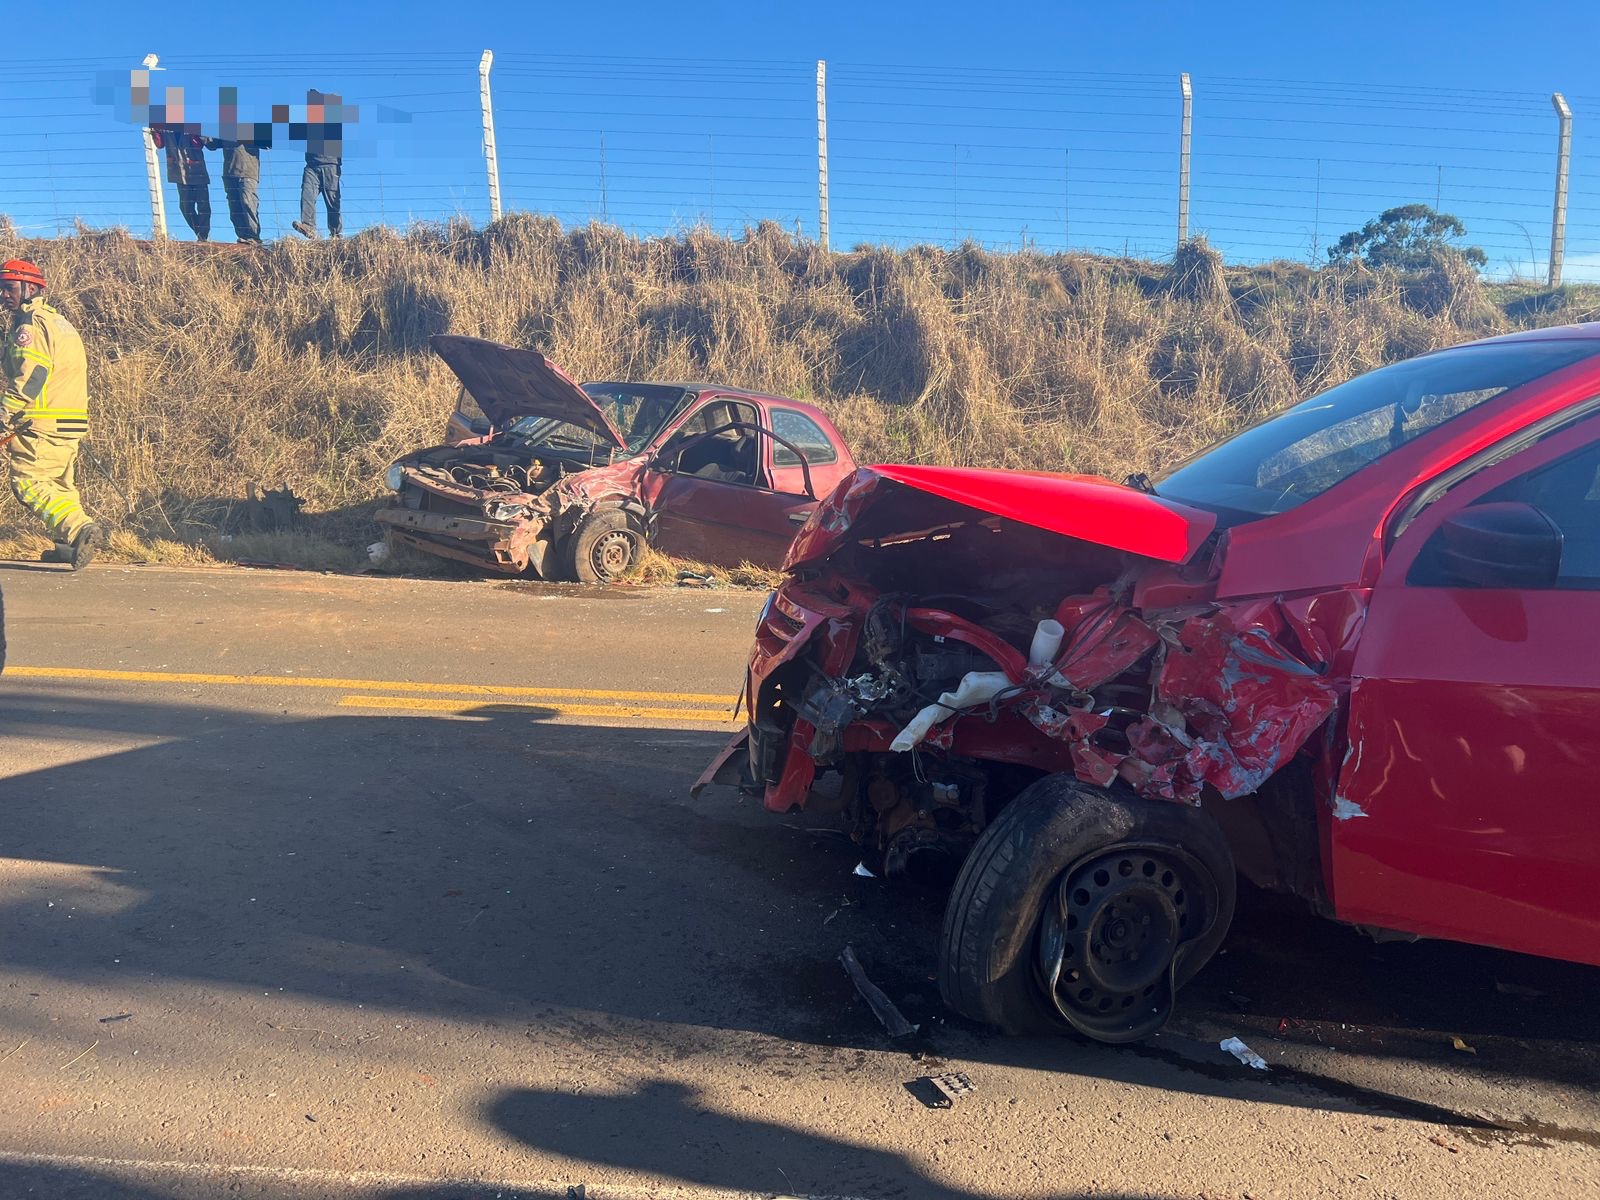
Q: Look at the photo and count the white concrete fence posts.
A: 5